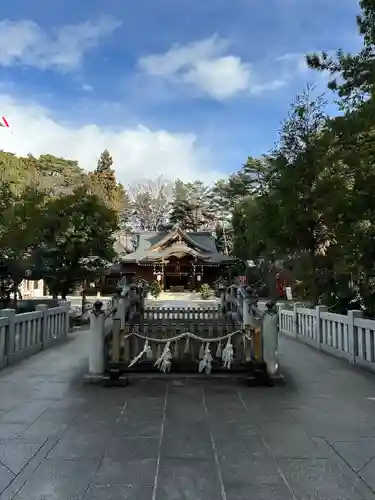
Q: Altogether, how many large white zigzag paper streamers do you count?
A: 4